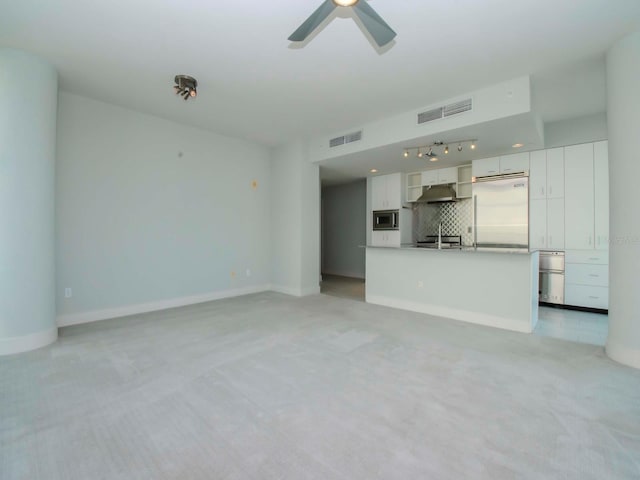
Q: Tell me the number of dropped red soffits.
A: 0